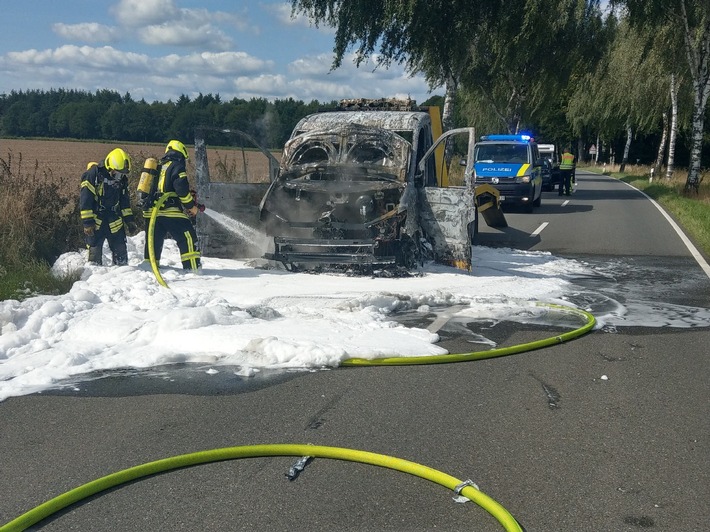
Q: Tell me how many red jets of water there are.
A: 0